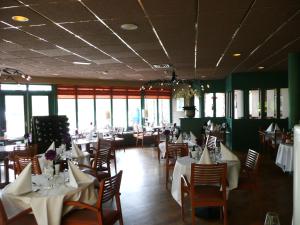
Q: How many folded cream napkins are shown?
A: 10